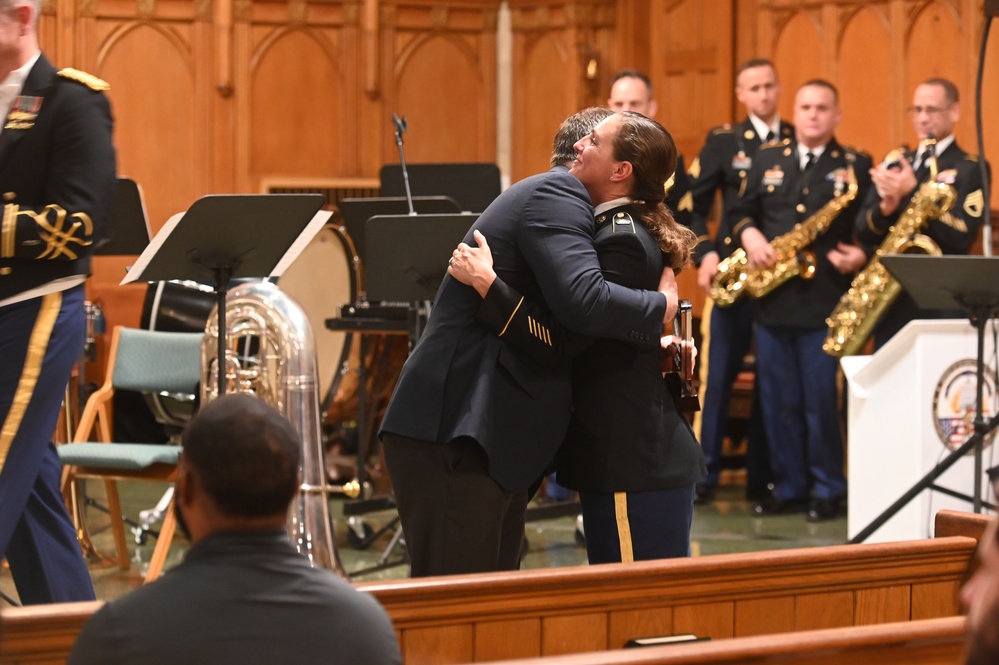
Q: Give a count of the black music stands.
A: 6